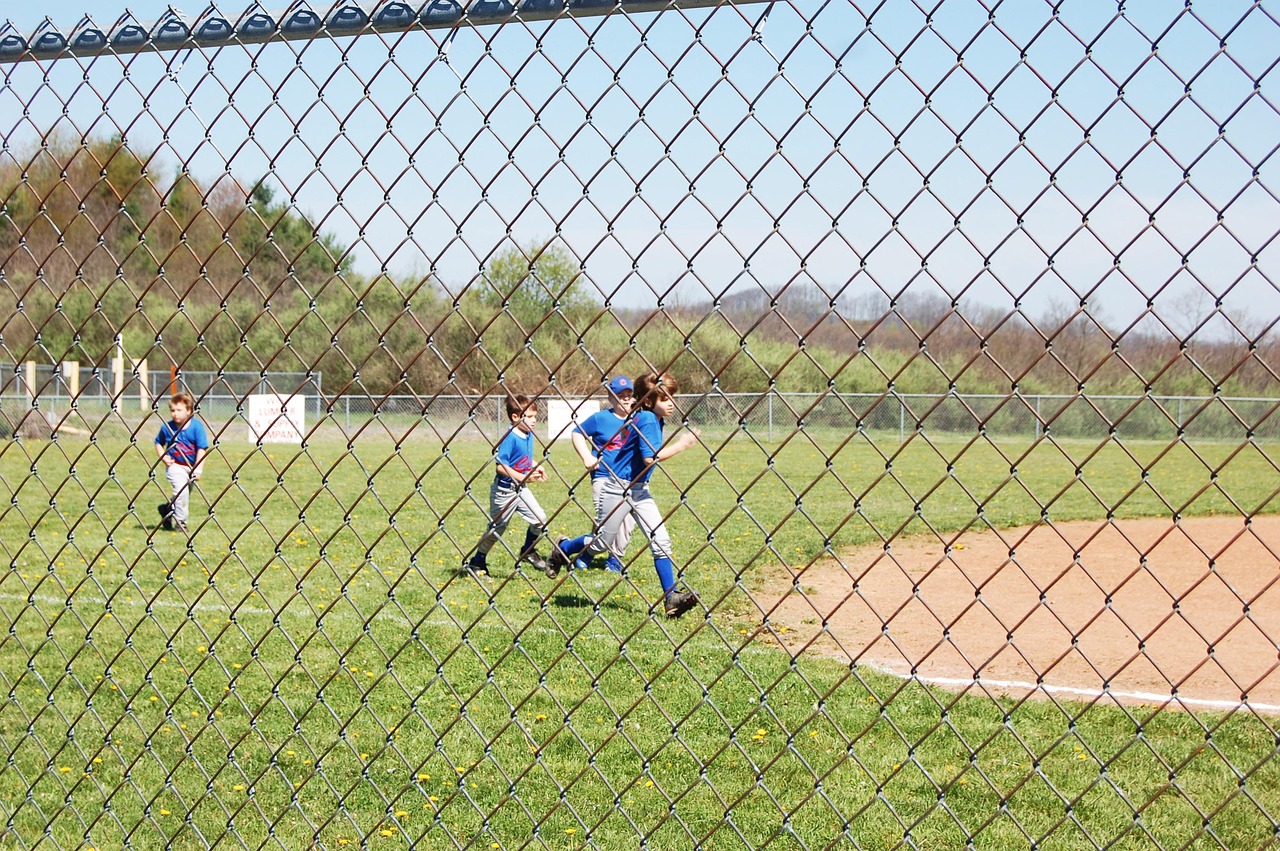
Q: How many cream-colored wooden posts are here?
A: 4